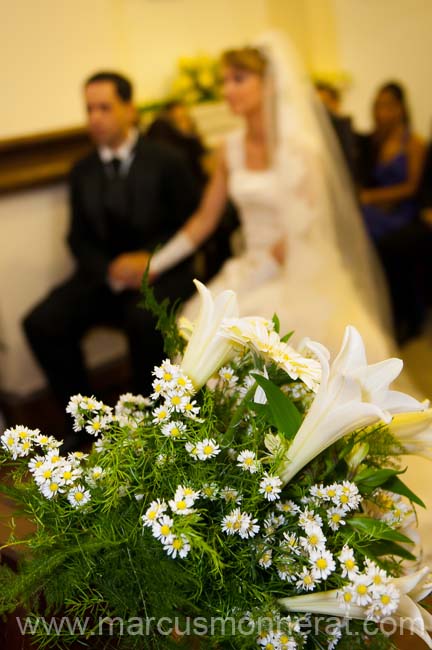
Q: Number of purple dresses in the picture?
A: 1